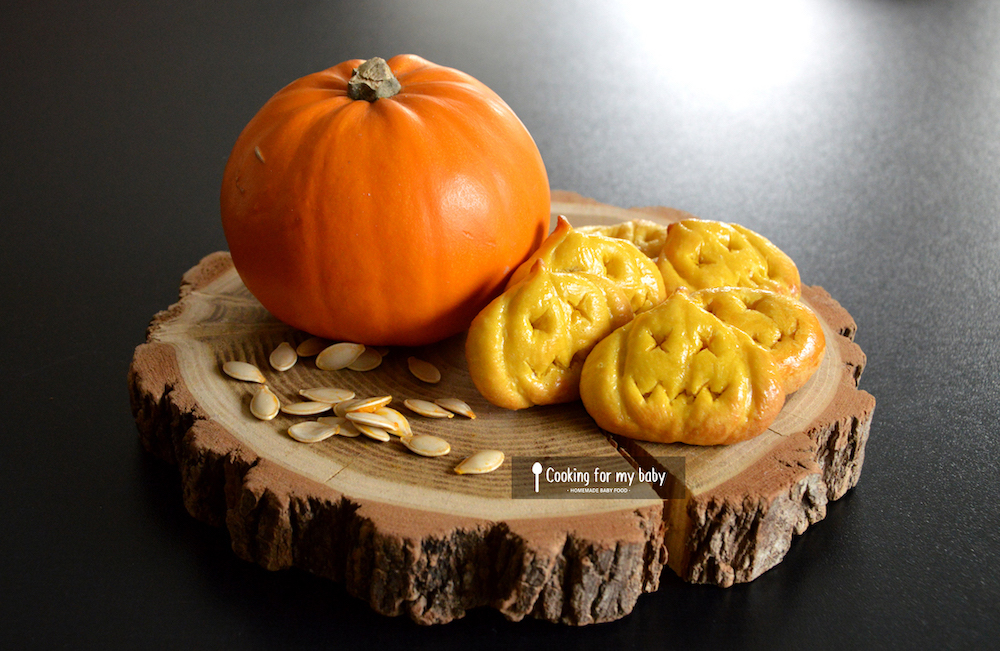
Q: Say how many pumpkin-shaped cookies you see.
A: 6